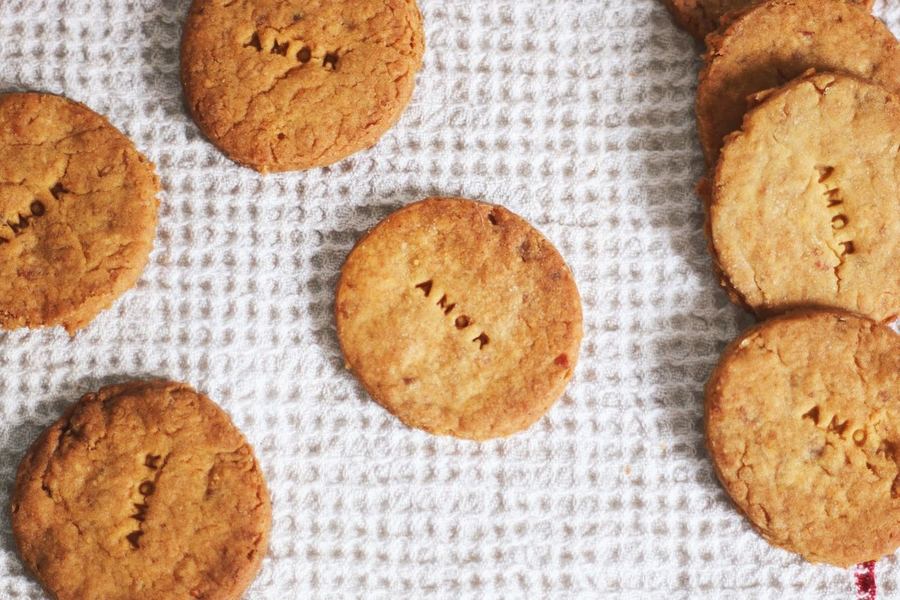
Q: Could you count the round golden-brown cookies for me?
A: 8